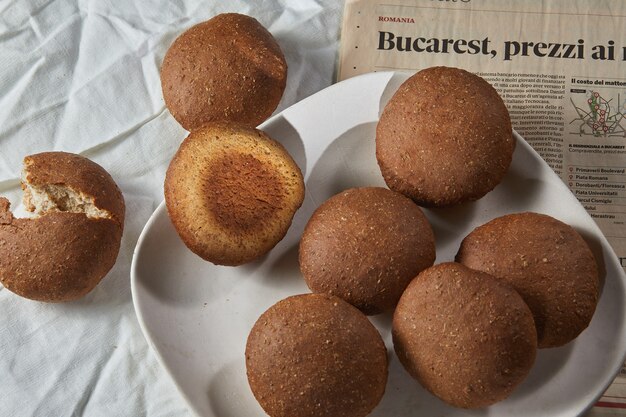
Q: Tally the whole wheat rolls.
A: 8